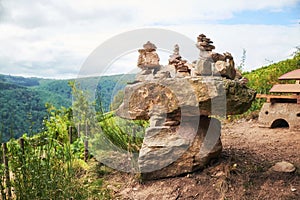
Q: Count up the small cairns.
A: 3